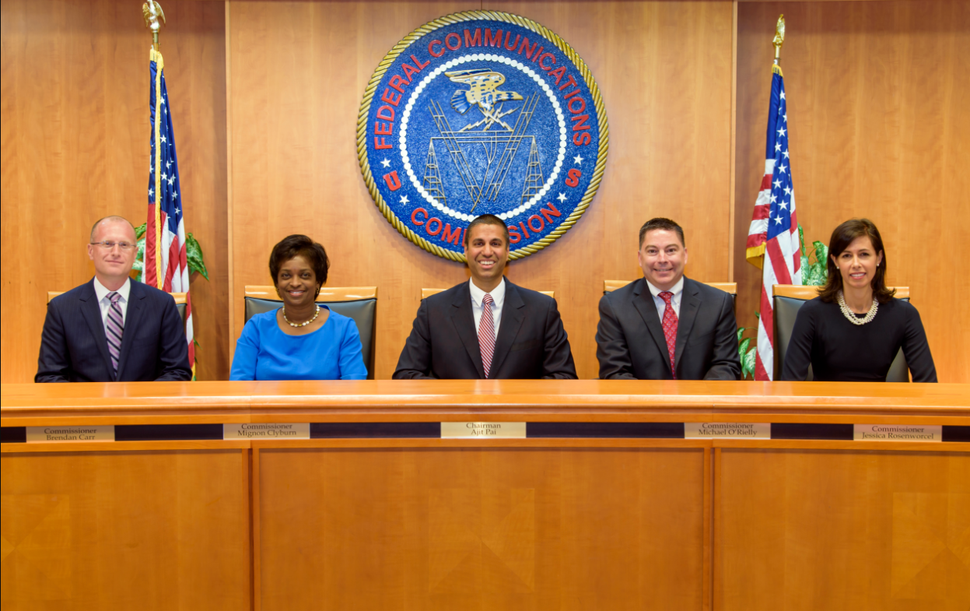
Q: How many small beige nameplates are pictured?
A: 5